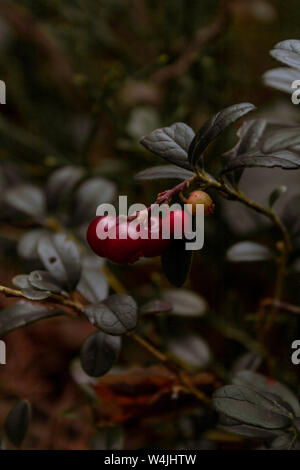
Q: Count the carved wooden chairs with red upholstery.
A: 0